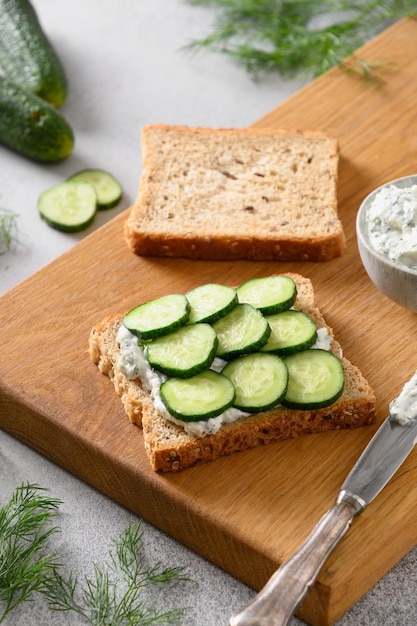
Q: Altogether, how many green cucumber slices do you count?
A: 11